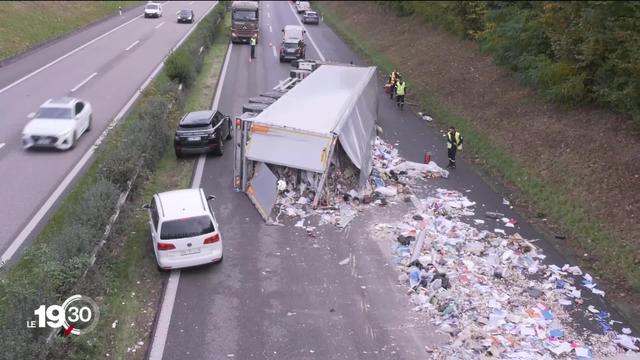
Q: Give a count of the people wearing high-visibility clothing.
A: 4